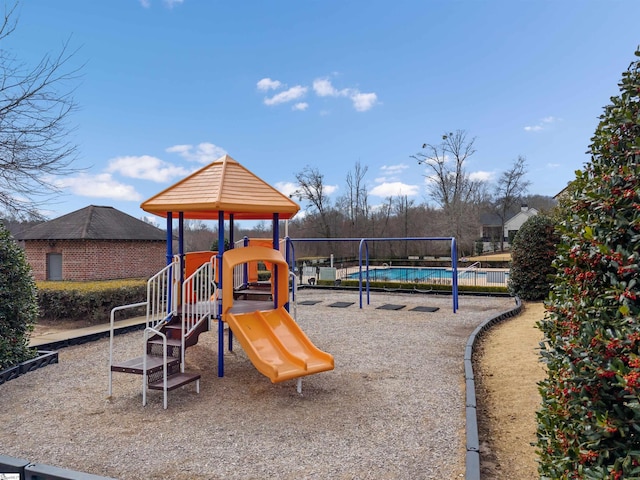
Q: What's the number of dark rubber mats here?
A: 4